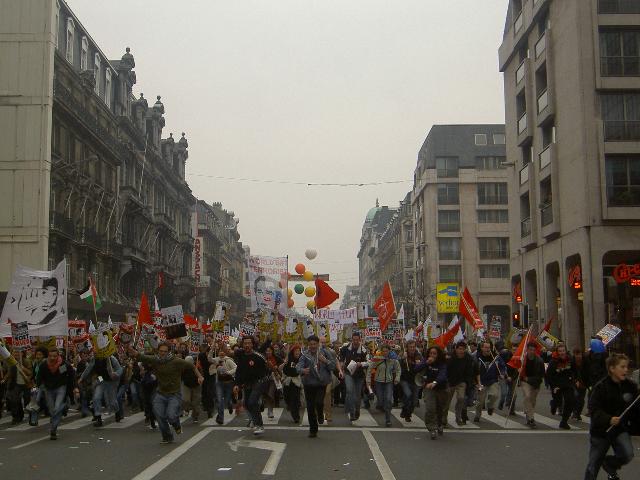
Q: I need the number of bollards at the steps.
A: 0